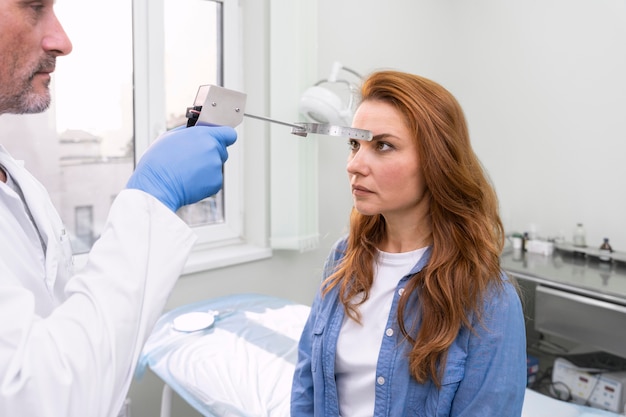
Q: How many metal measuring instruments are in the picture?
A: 1